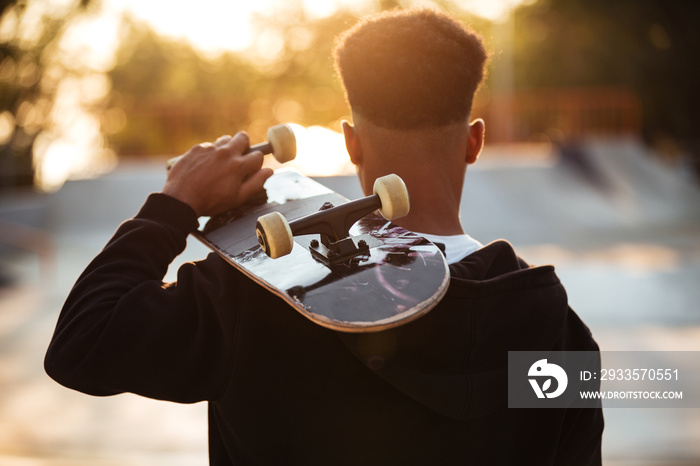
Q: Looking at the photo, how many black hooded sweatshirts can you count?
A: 1